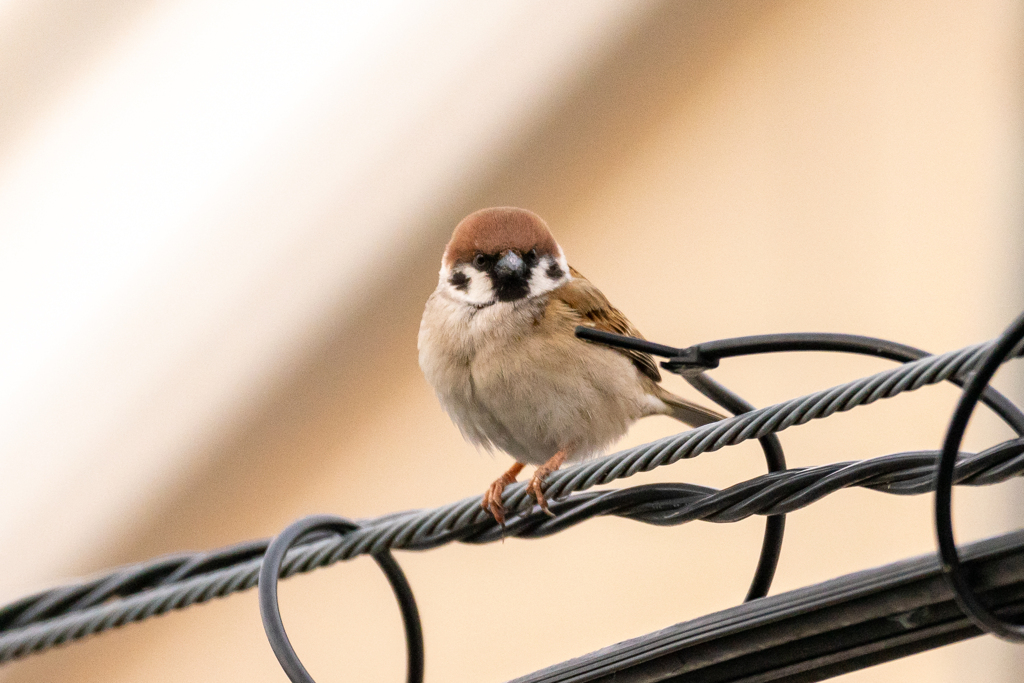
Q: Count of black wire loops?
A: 3